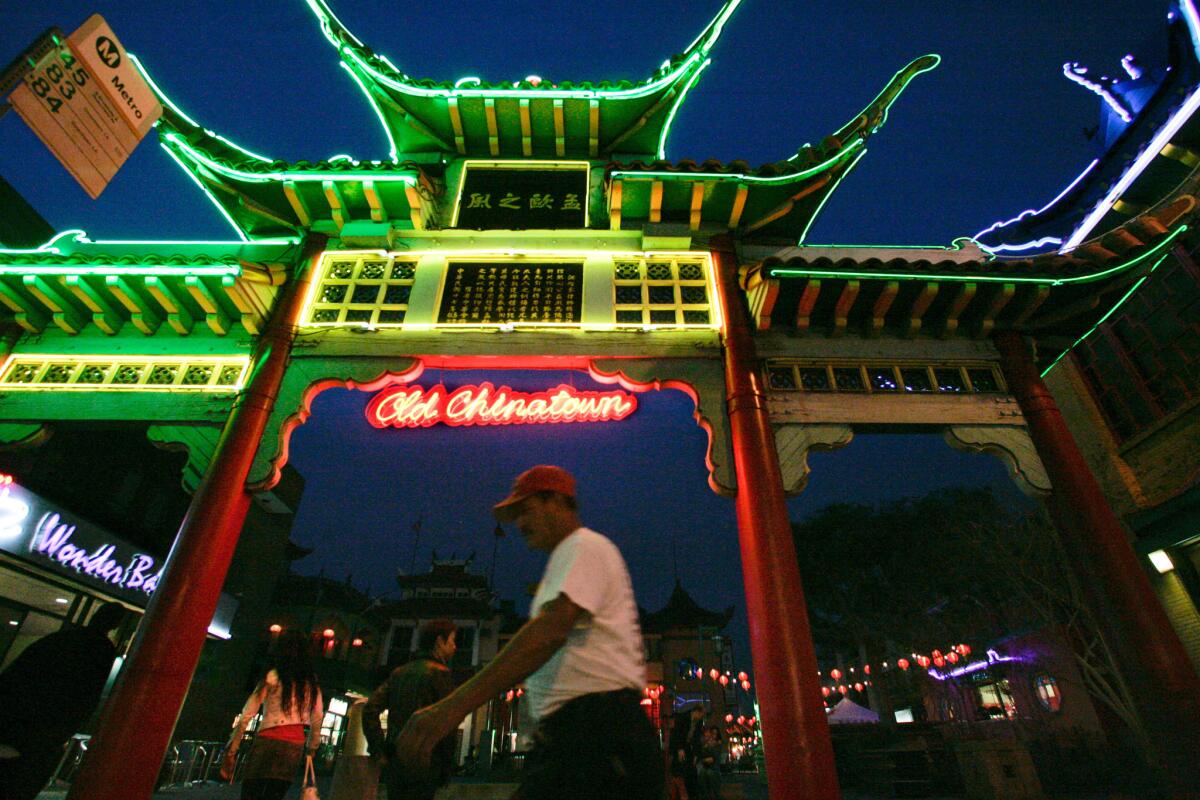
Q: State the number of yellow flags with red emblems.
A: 0